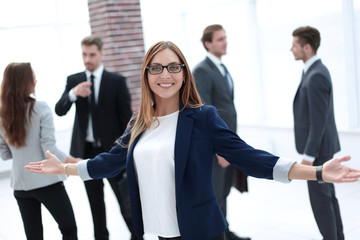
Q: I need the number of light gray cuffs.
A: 2